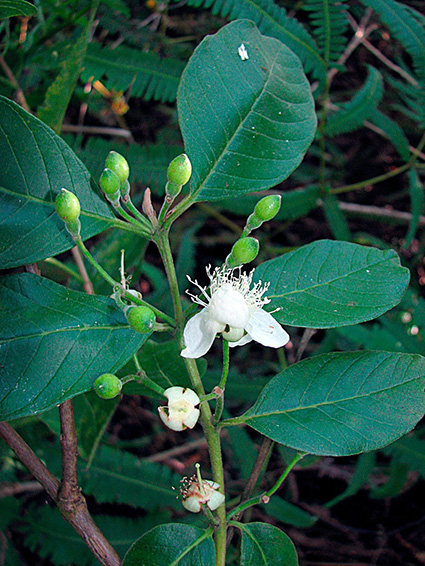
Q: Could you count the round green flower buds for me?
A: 8